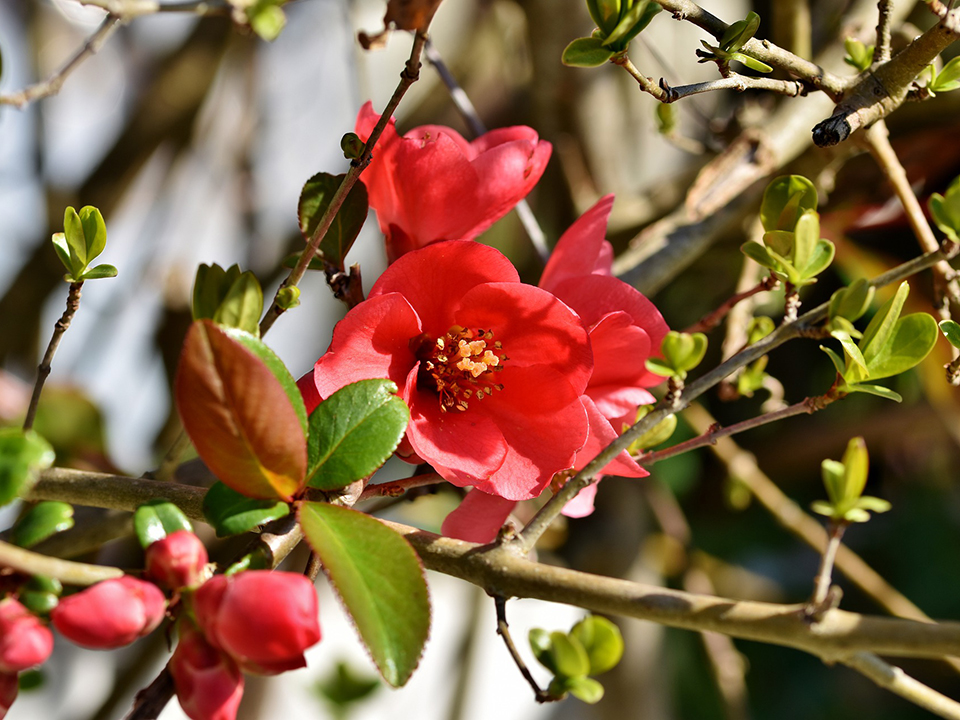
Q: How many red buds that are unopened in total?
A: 6